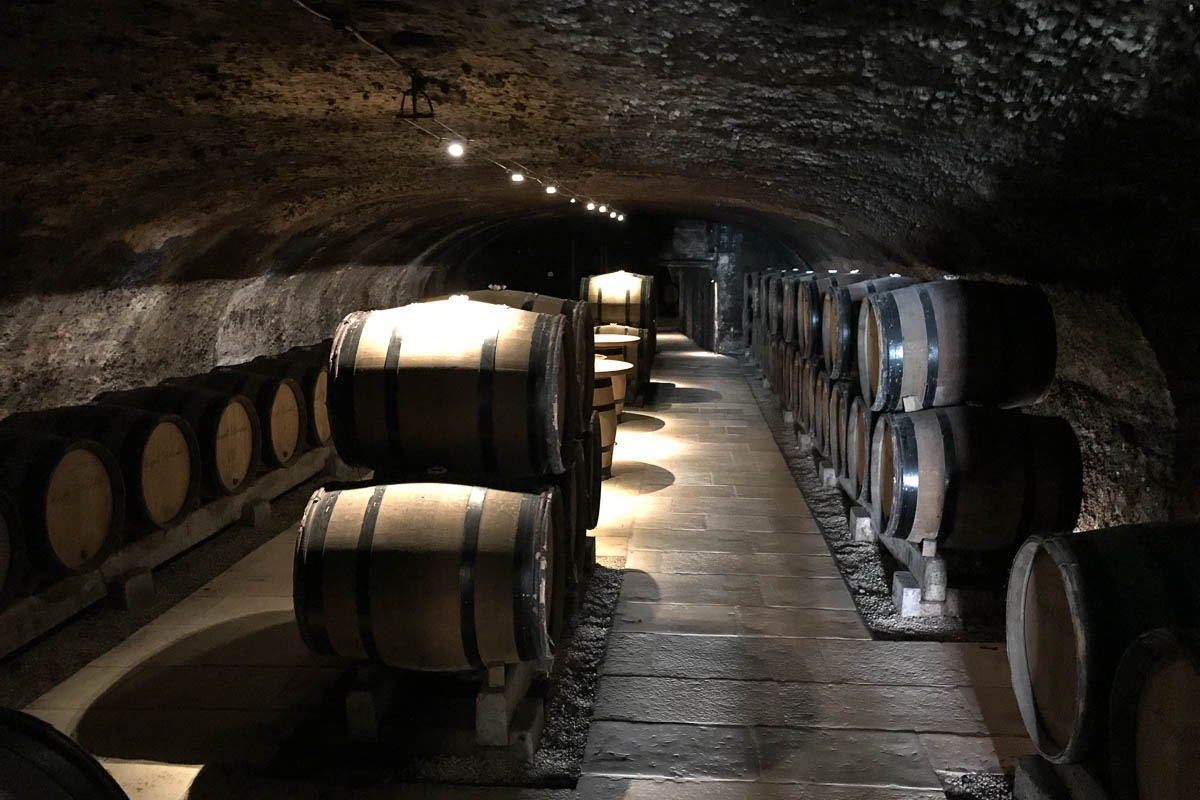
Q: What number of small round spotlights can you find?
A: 8